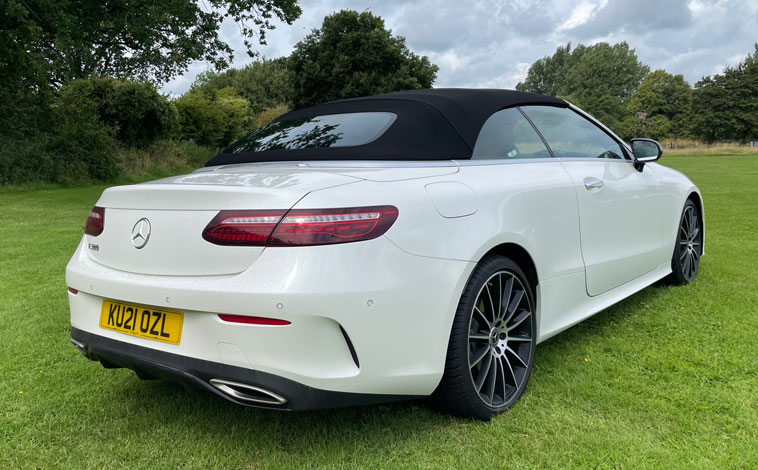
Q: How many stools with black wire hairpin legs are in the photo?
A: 0